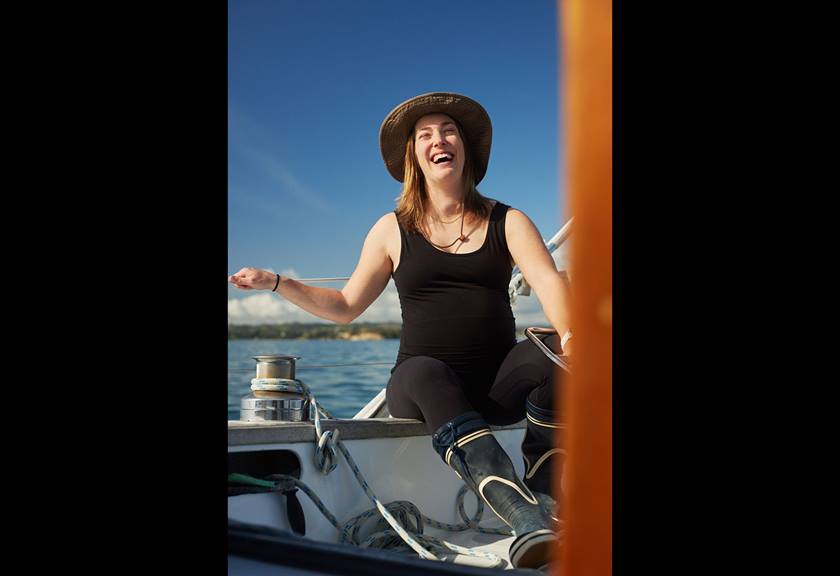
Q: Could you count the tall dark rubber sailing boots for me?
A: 2